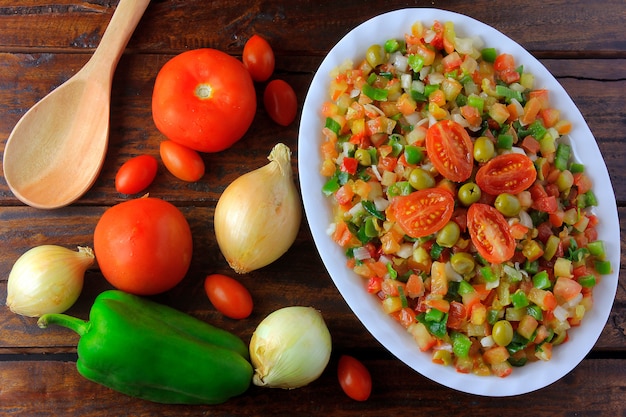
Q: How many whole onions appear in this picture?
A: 3